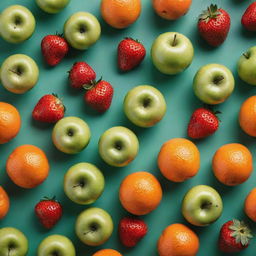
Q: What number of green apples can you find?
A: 15